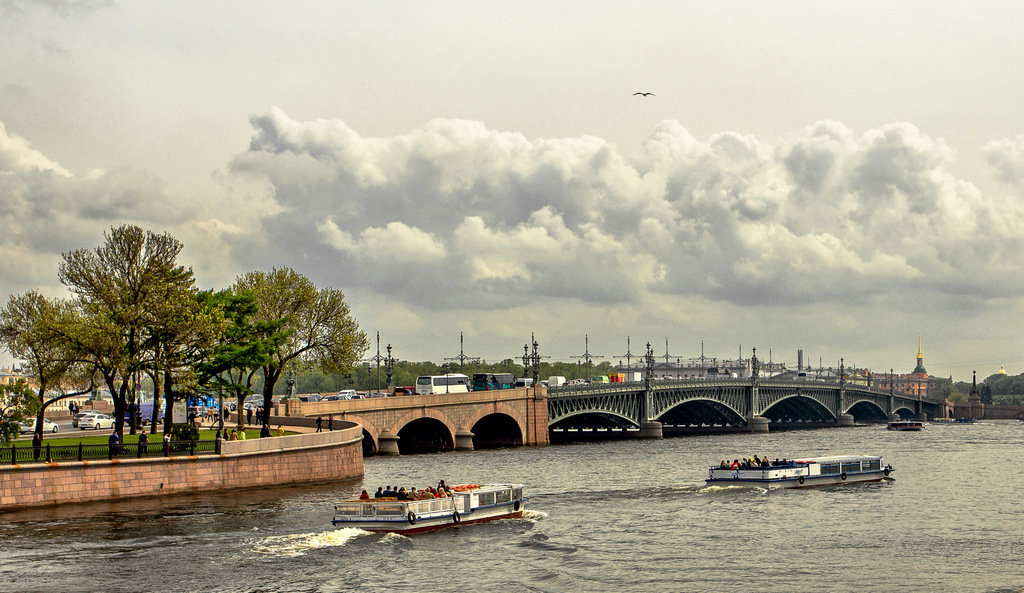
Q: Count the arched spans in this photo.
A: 8